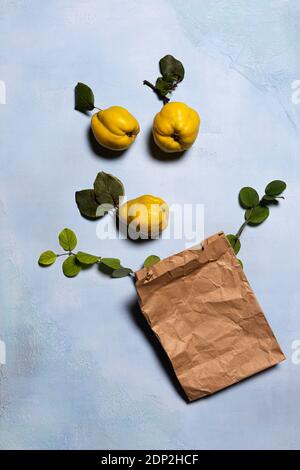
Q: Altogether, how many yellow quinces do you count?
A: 3